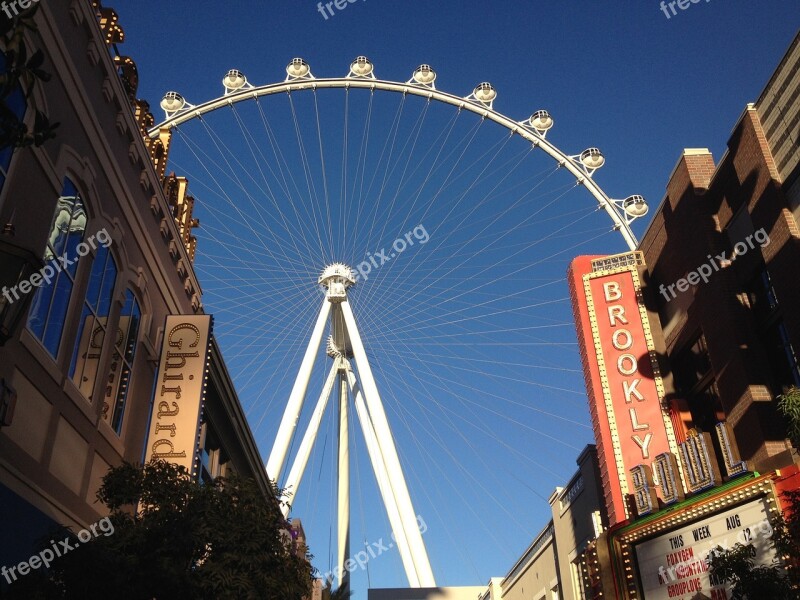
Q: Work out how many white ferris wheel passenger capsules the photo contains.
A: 9